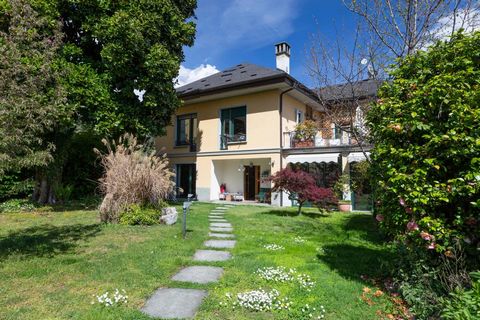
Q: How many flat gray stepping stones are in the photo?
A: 13